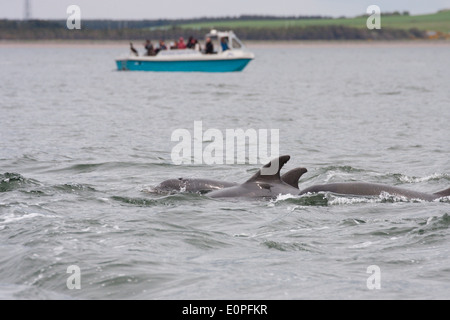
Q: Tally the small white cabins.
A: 1